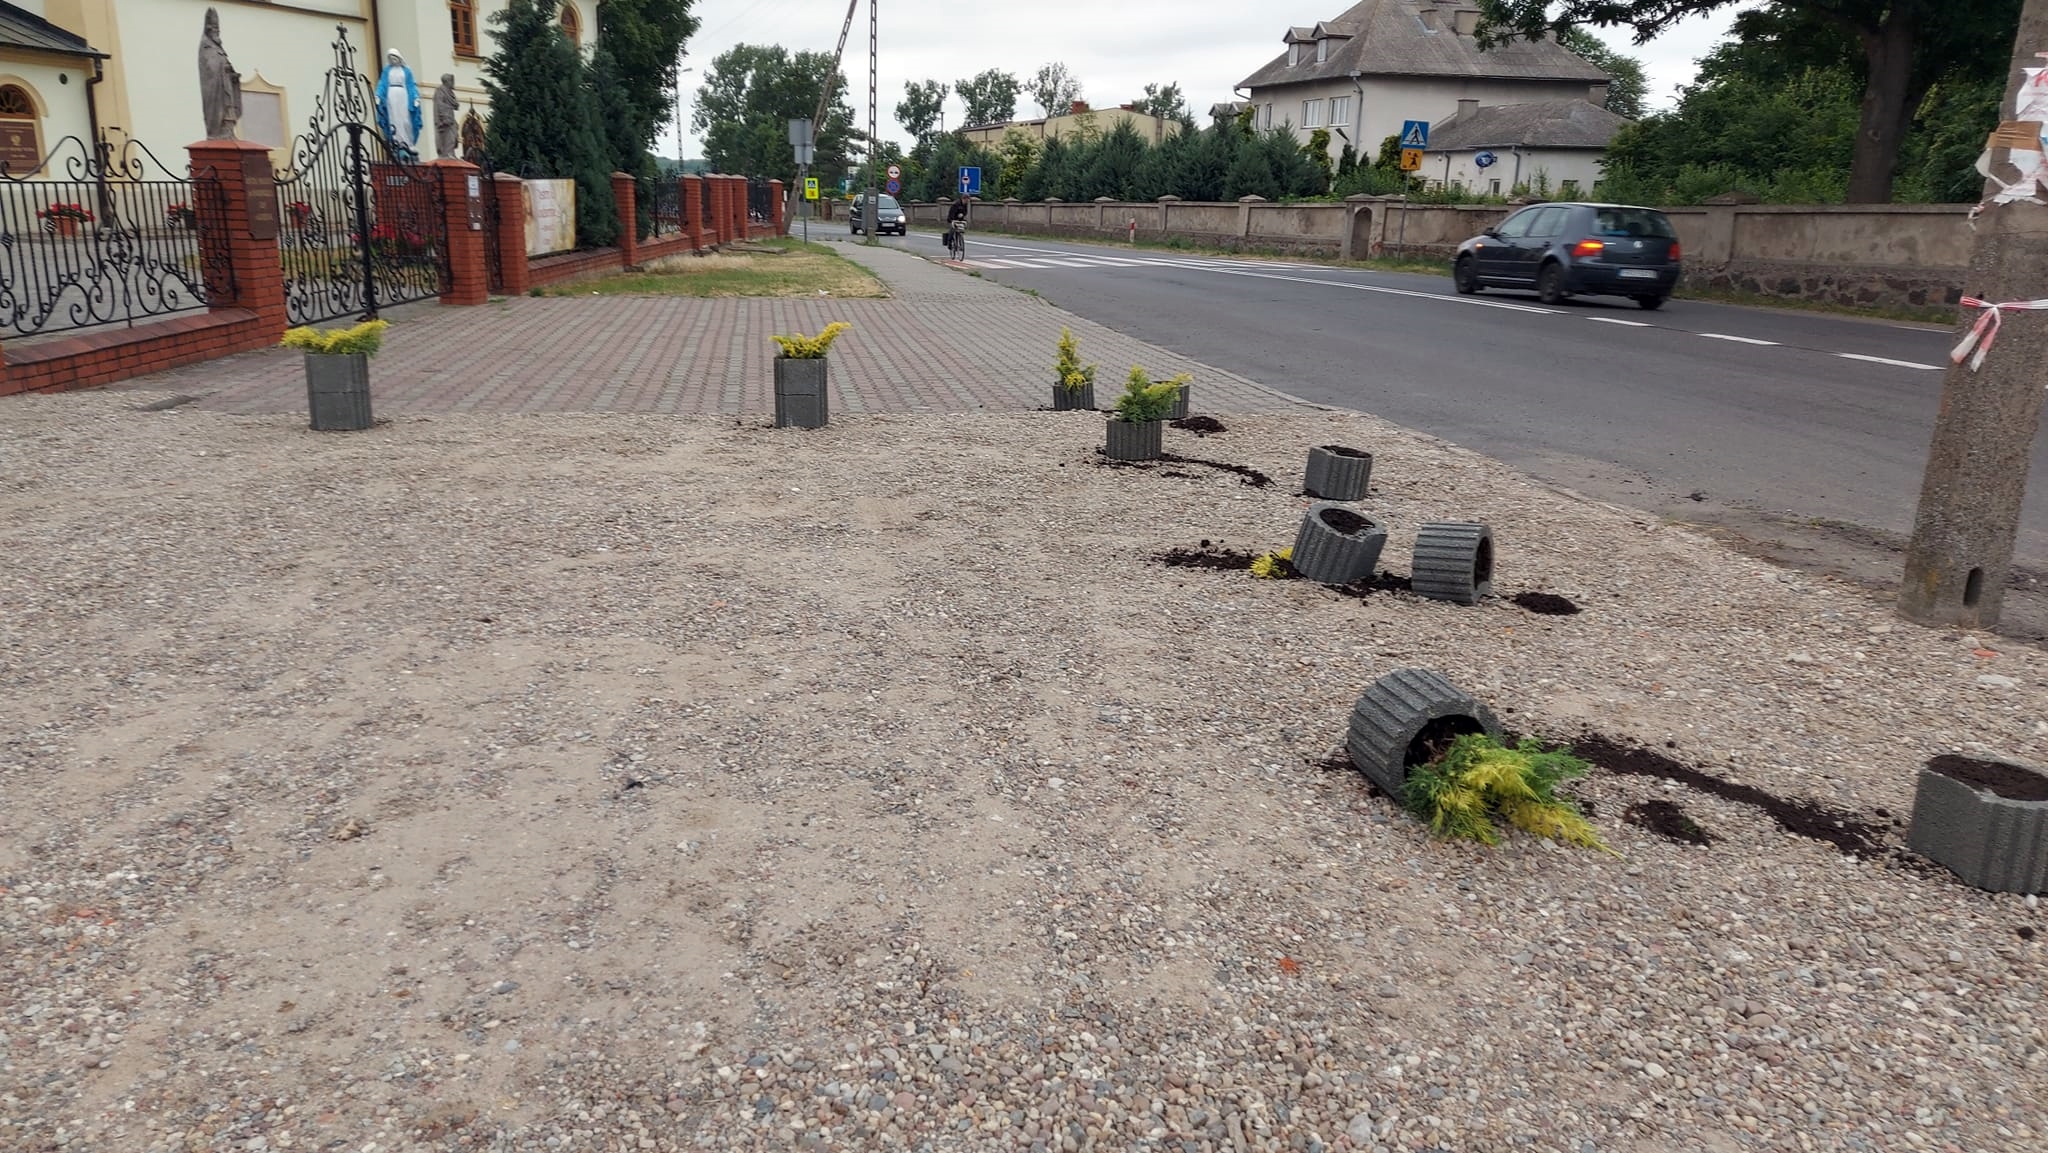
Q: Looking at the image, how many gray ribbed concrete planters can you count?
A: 10